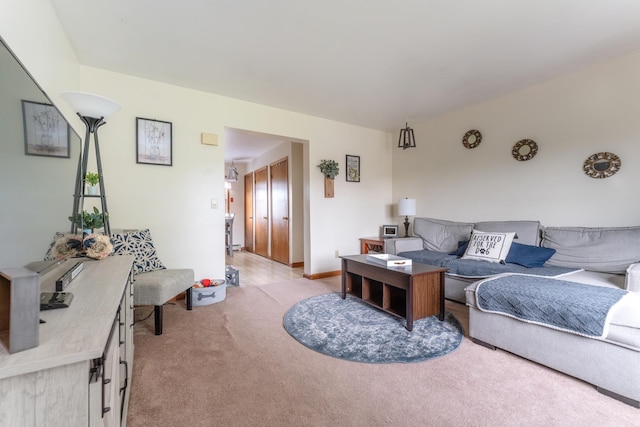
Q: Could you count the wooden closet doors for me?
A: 3